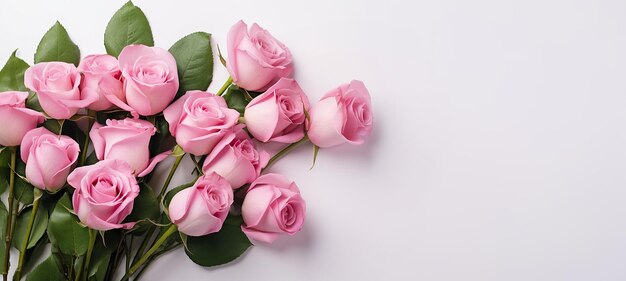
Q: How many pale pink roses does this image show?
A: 14